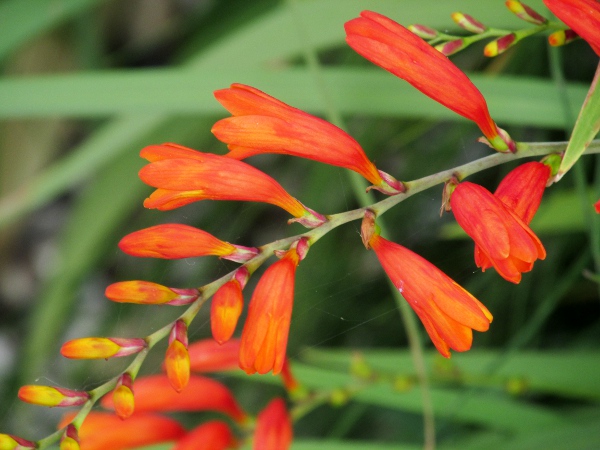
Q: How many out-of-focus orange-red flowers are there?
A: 5